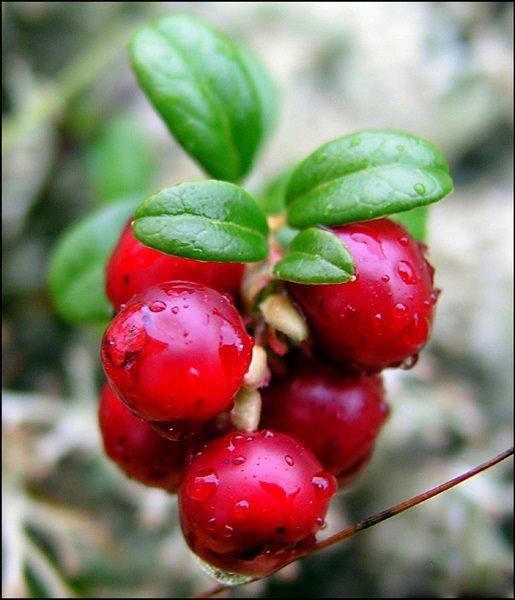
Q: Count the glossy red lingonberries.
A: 6